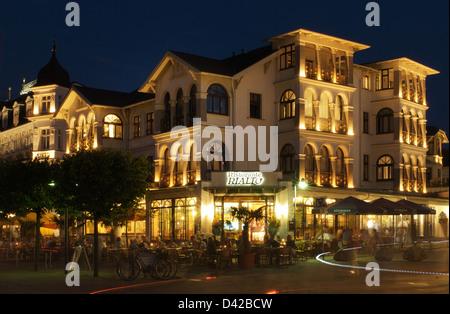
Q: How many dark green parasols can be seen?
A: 3